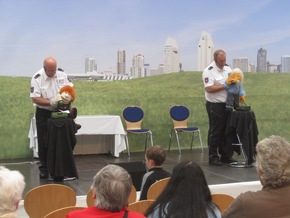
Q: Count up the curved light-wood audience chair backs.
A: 6